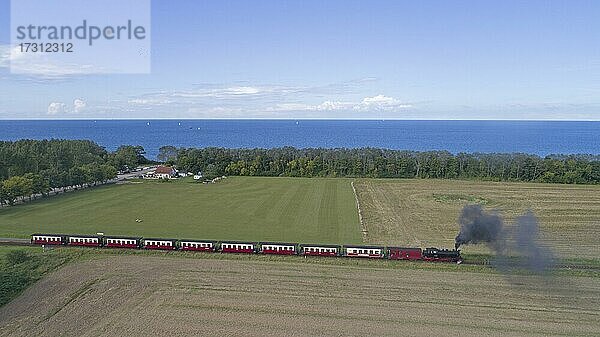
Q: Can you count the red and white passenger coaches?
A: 9